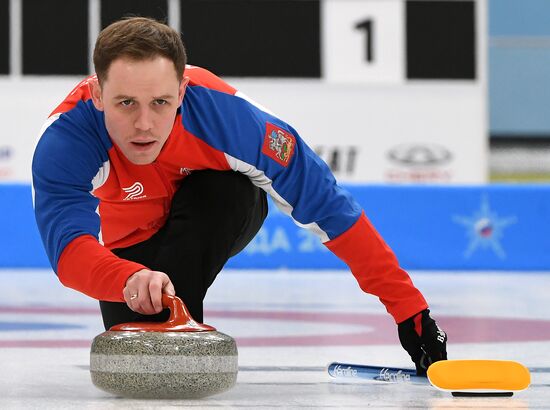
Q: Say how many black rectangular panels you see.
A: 5